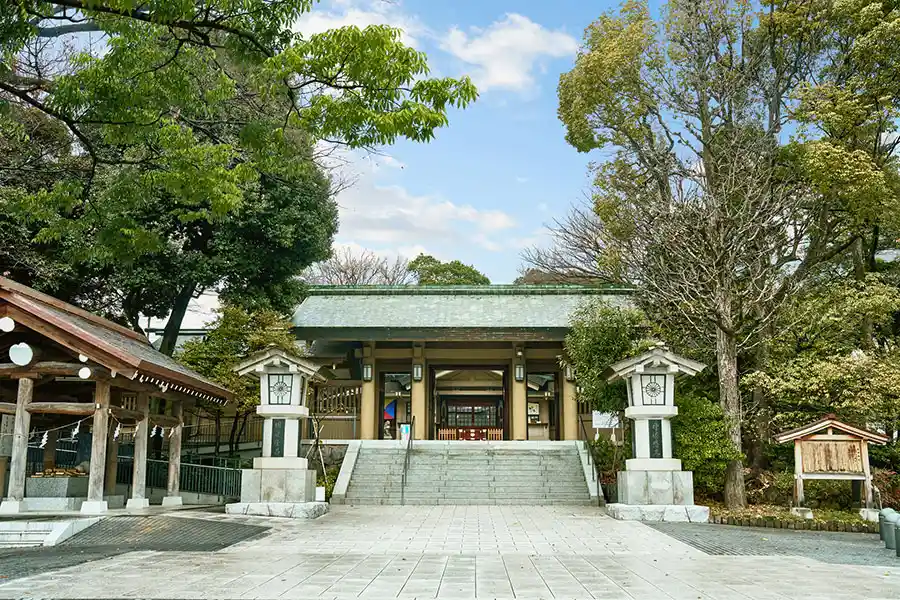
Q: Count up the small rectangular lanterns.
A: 4